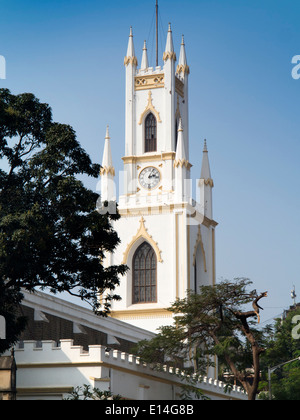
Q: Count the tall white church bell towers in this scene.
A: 1